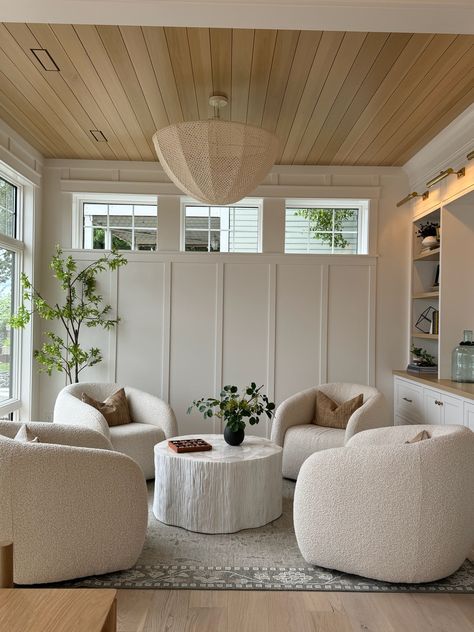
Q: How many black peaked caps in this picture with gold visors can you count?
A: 0